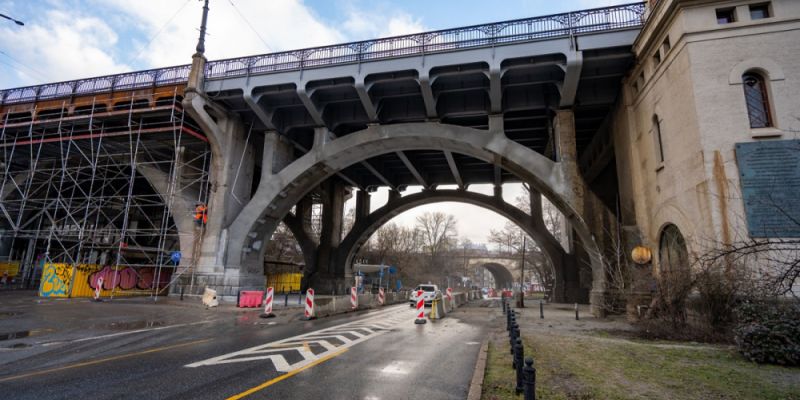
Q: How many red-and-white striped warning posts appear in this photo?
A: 7